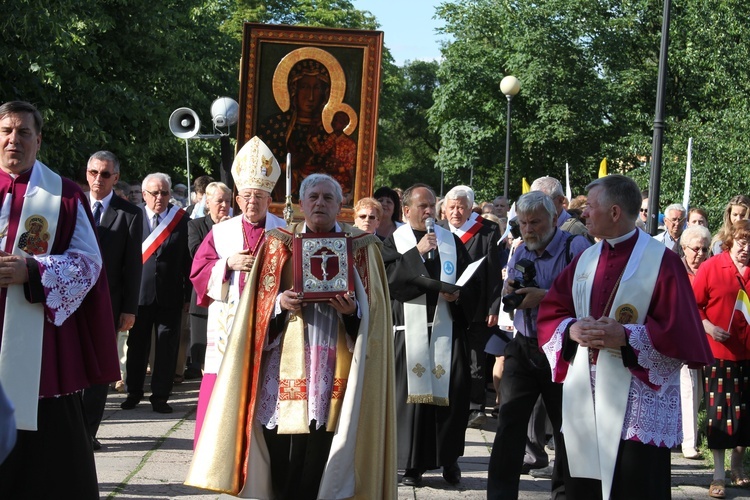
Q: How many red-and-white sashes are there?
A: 2